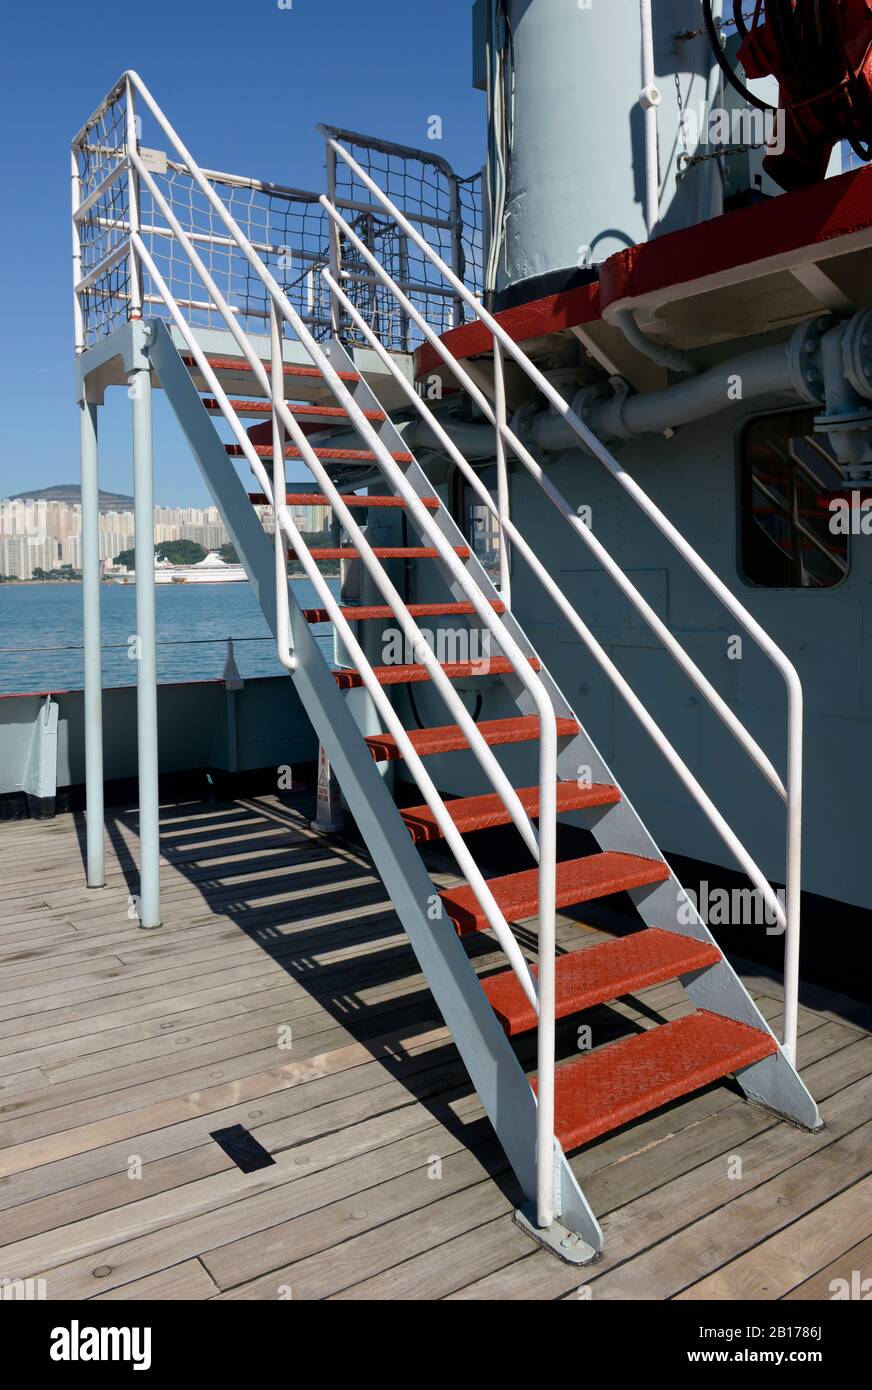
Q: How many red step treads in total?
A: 12